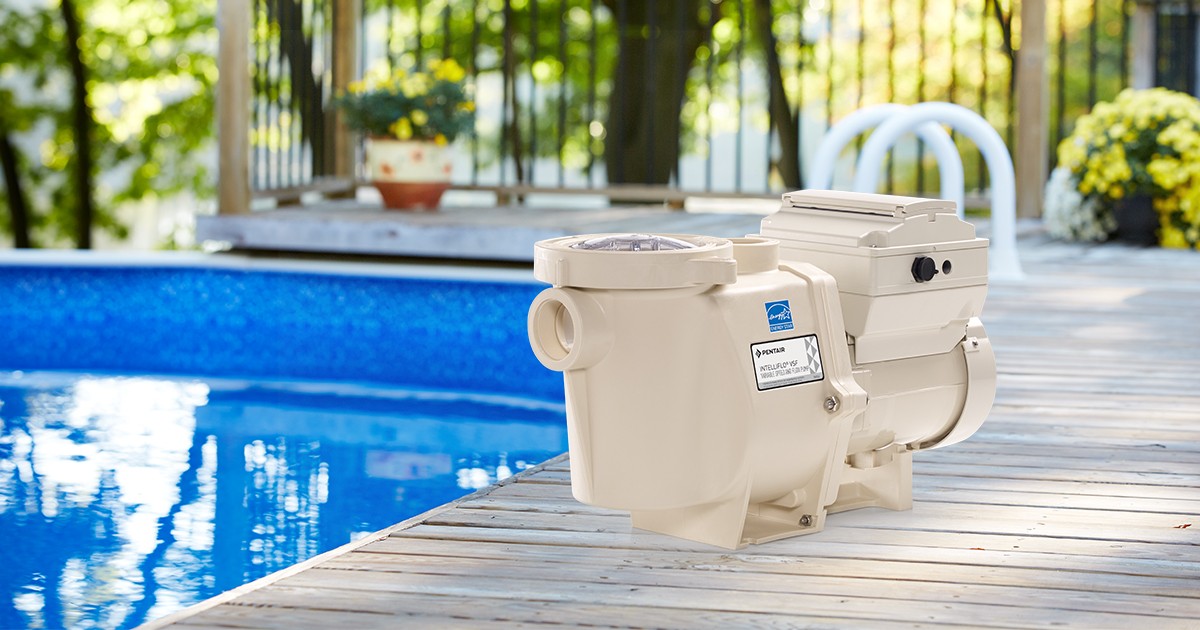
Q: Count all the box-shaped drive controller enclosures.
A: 1